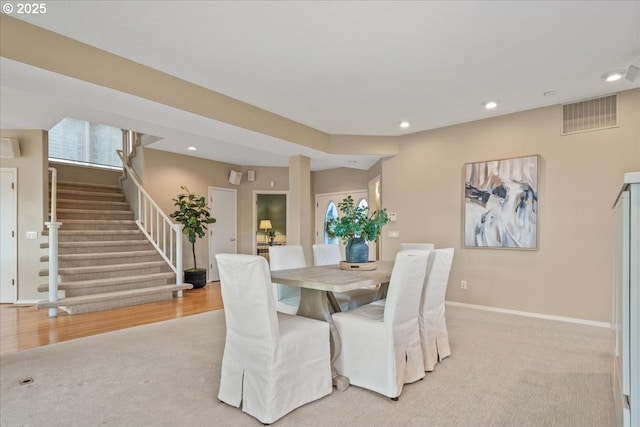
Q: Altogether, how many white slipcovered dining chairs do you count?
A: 6